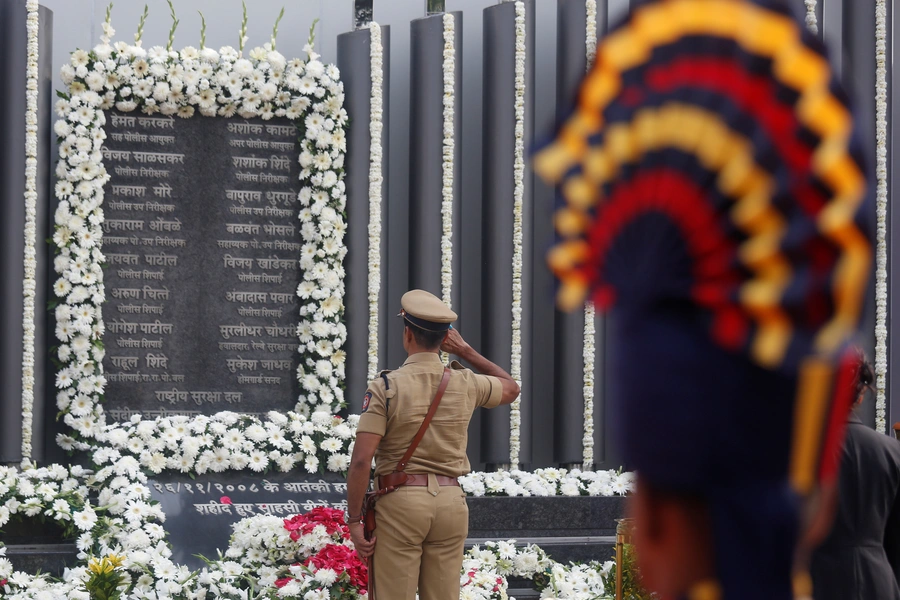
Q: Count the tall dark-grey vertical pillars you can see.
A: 7